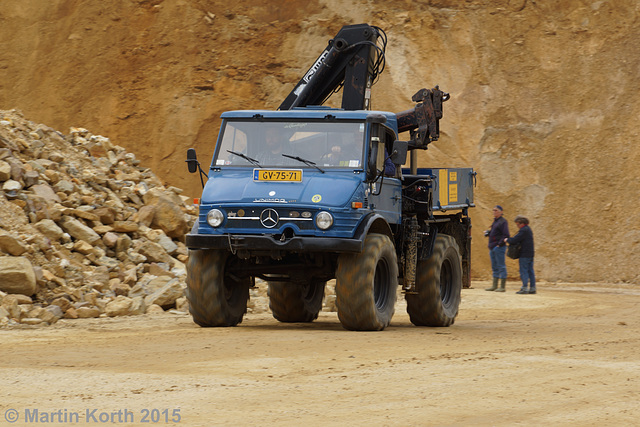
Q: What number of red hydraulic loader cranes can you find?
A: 0